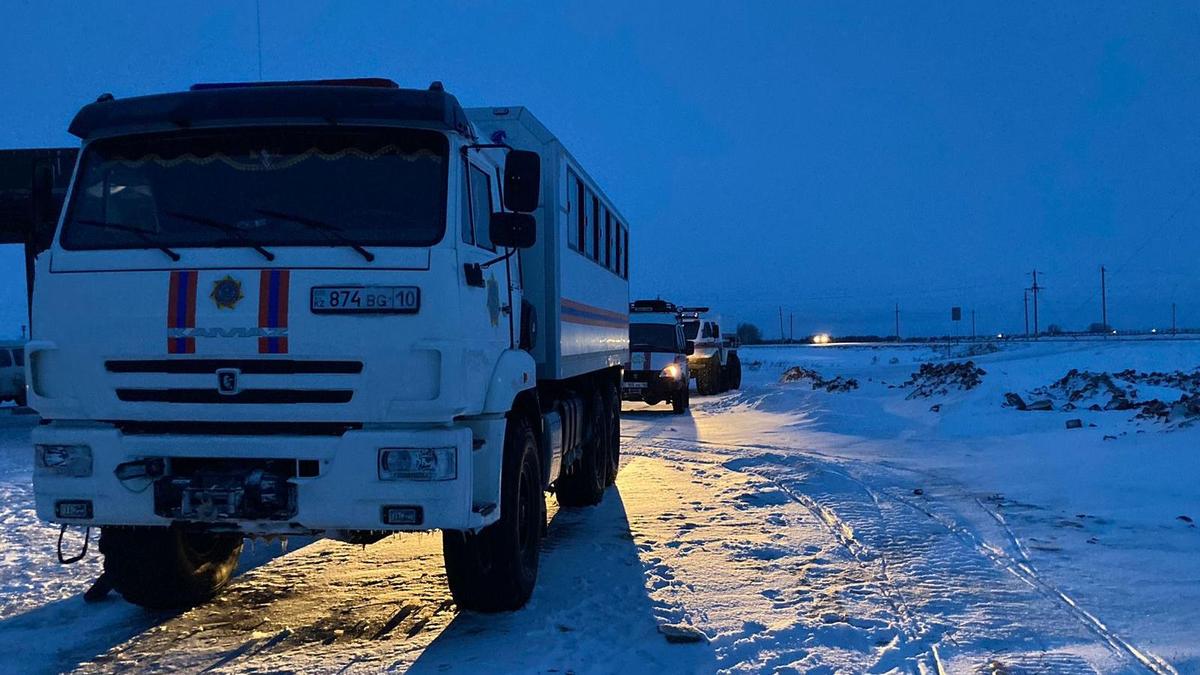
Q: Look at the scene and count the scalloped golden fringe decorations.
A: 1